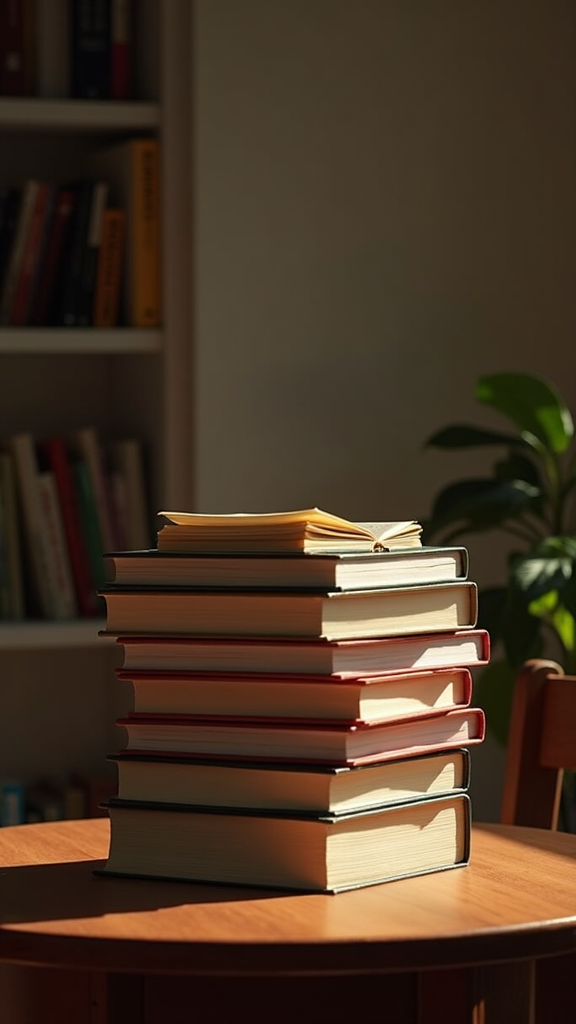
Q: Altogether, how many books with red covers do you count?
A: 3